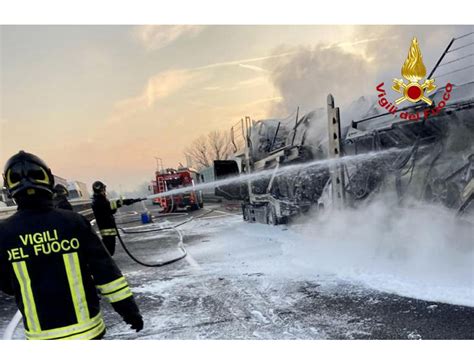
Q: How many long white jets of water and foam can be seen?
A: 1